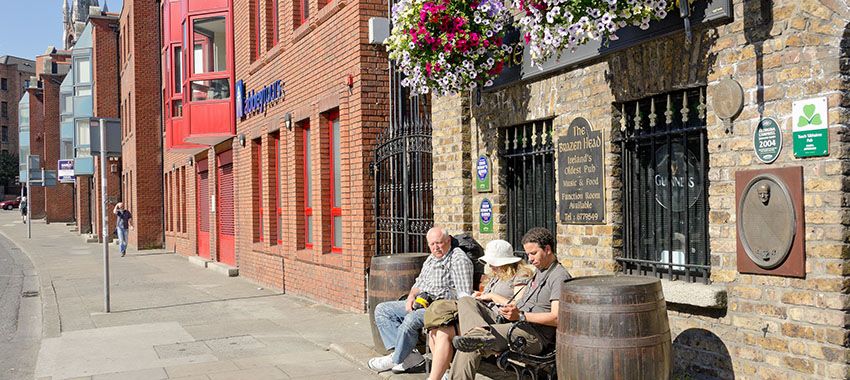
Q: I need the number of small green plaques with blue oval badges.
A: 2